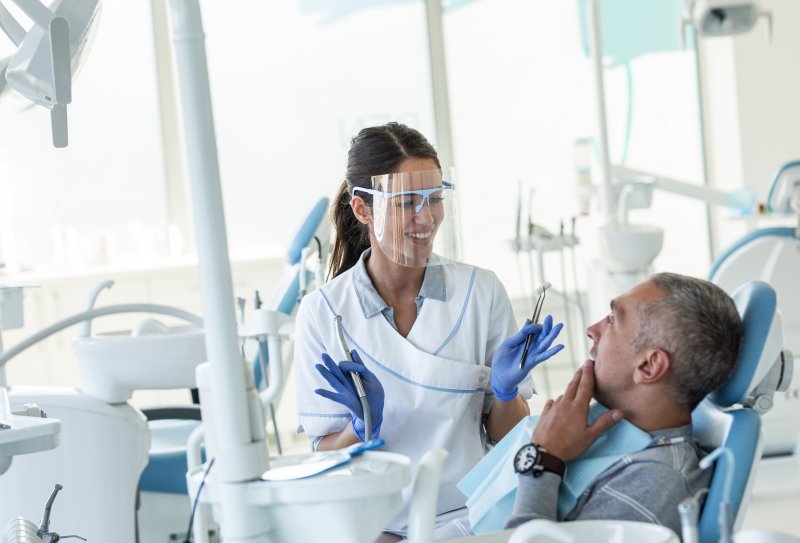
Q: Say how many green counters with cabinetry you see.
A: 0